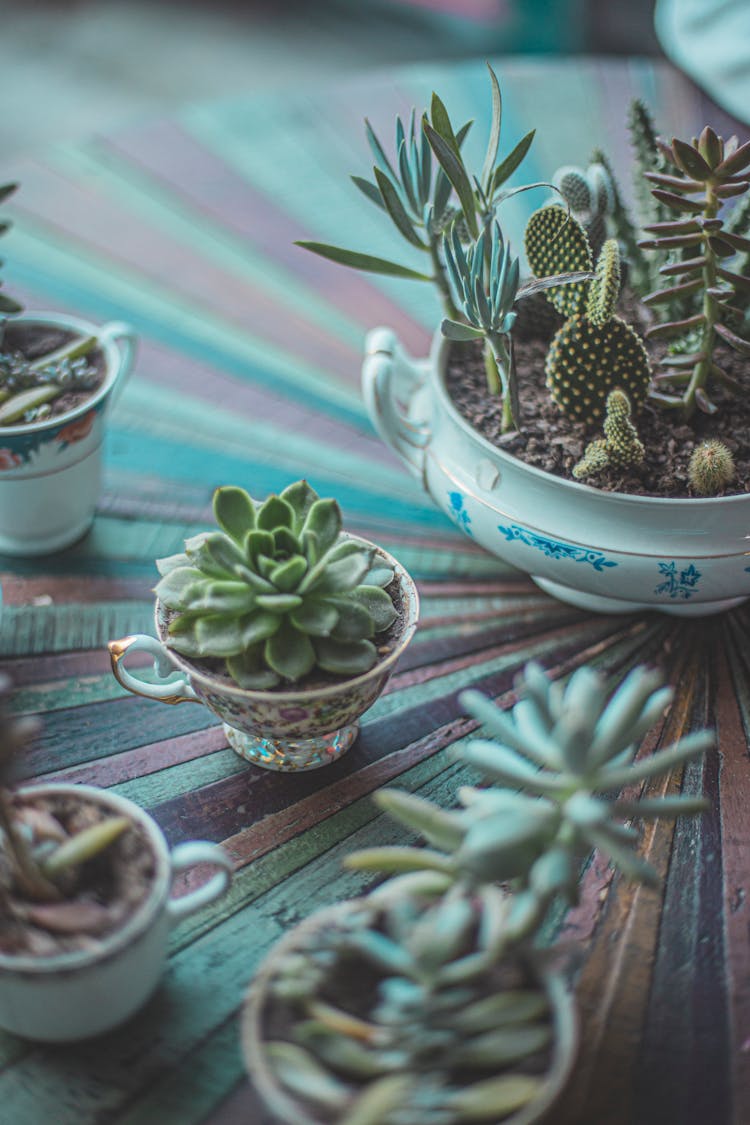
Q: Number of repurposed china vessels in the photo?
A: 5